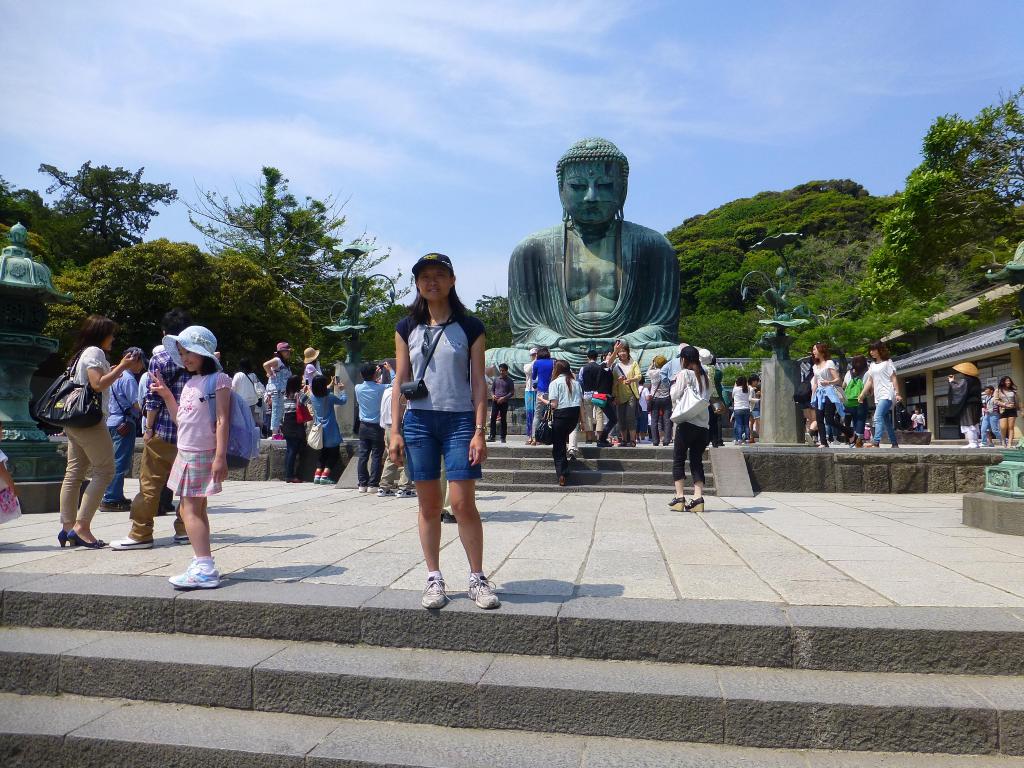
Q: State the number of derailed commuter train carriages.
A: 0